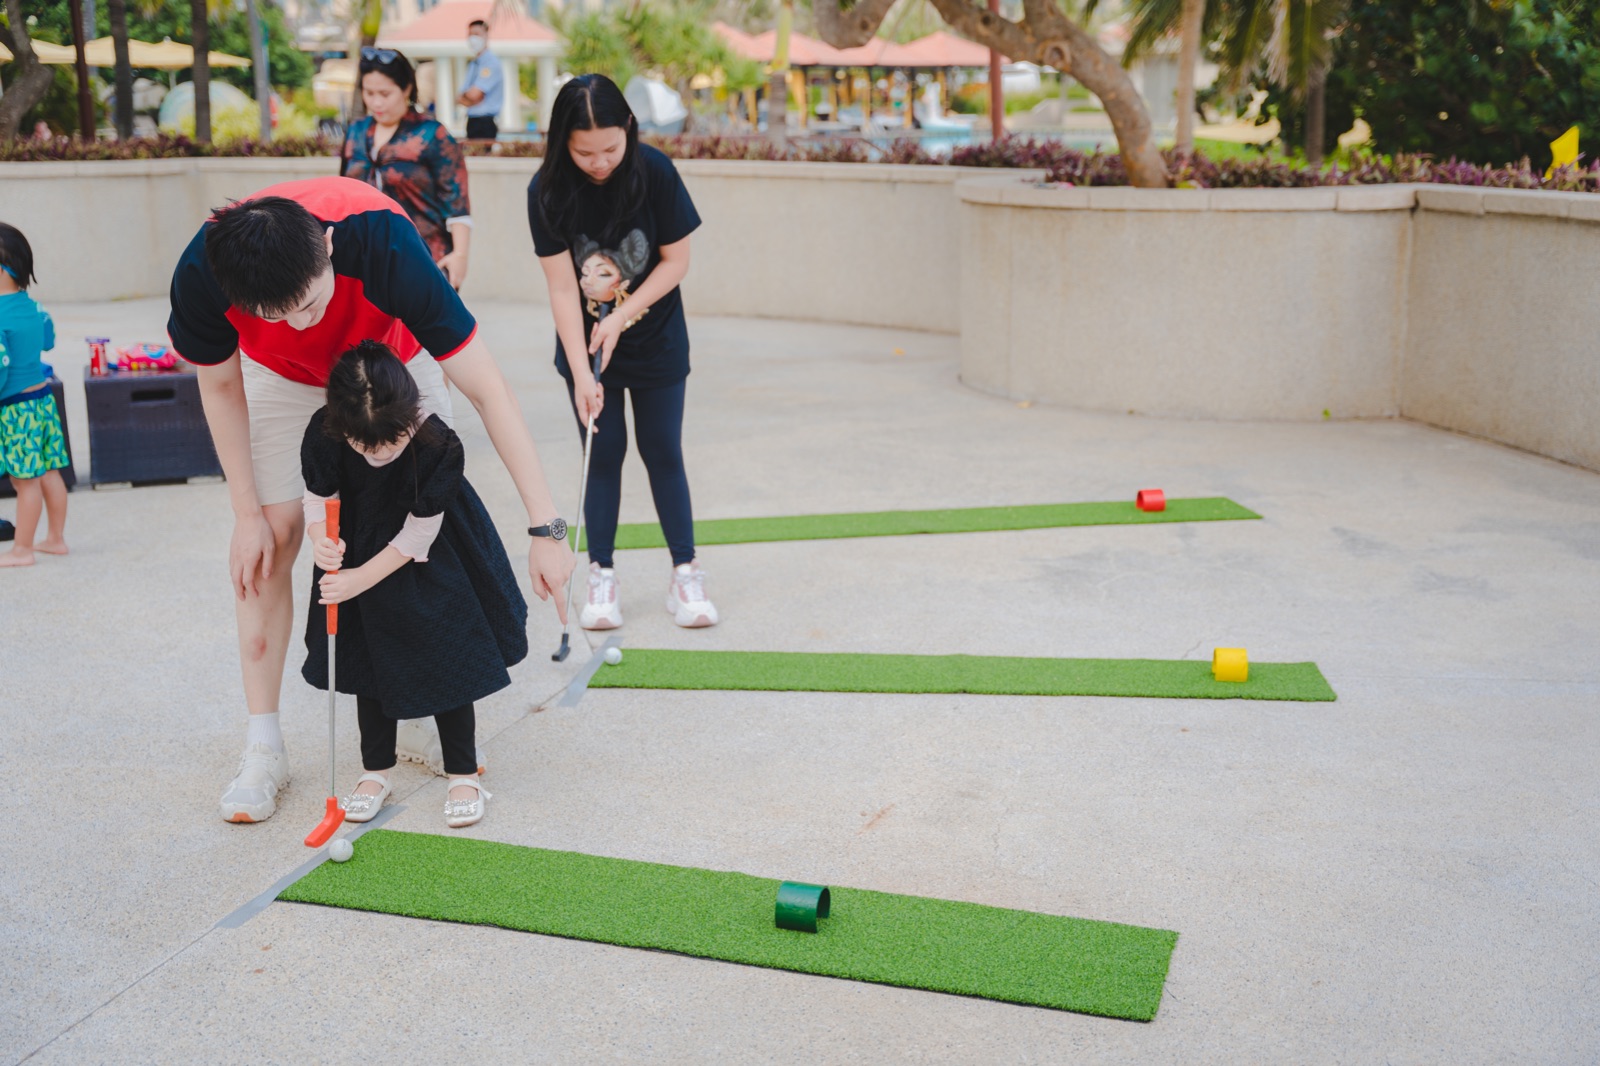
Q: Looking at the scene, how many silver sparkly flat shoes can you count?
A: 2